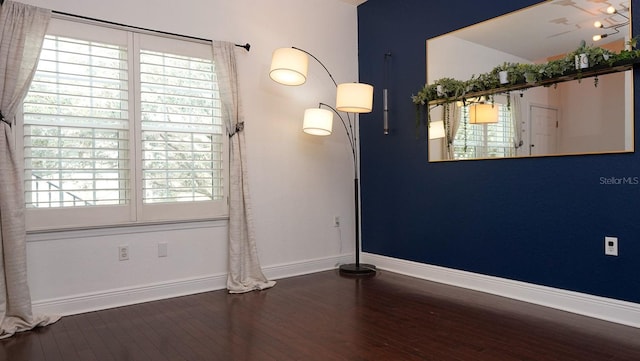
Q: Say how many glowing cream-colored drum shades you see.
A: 3